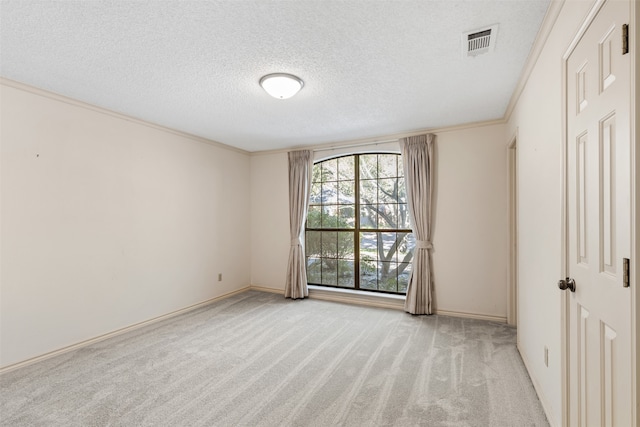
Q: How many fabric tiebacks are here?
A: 2